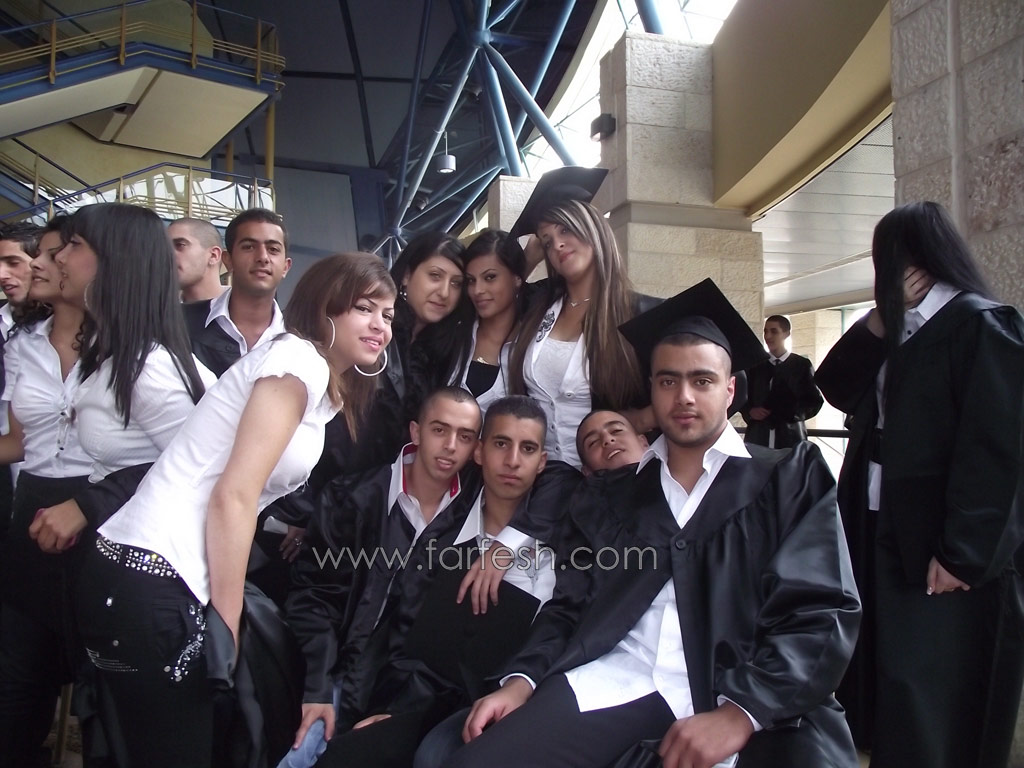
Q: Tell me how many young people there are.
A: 15